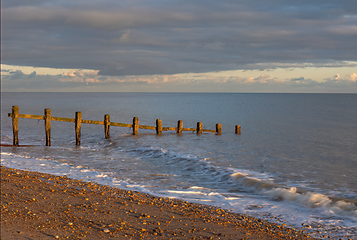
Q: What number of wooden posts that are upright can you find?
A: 10